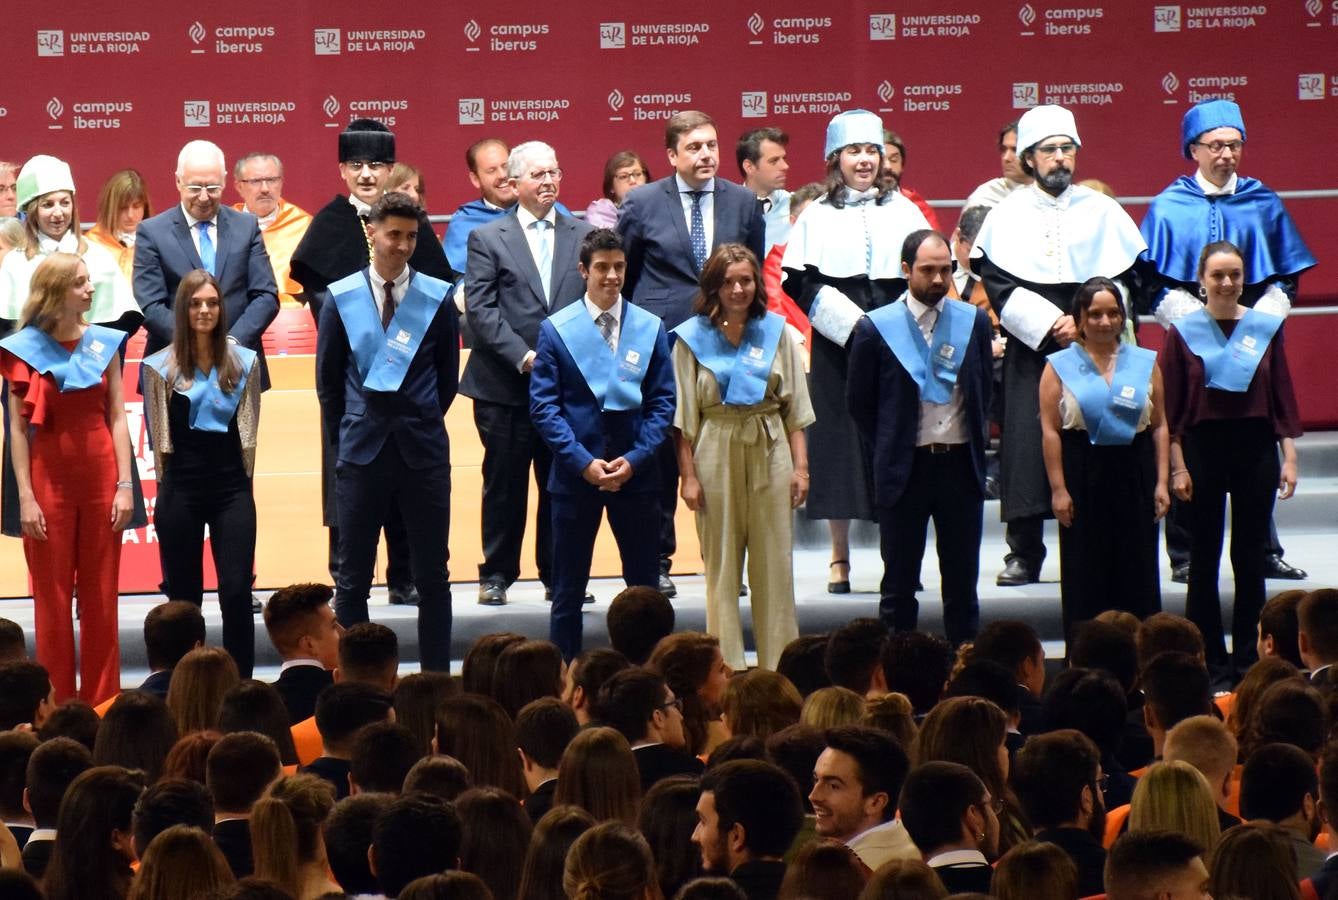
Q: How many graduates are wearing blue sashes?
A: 8